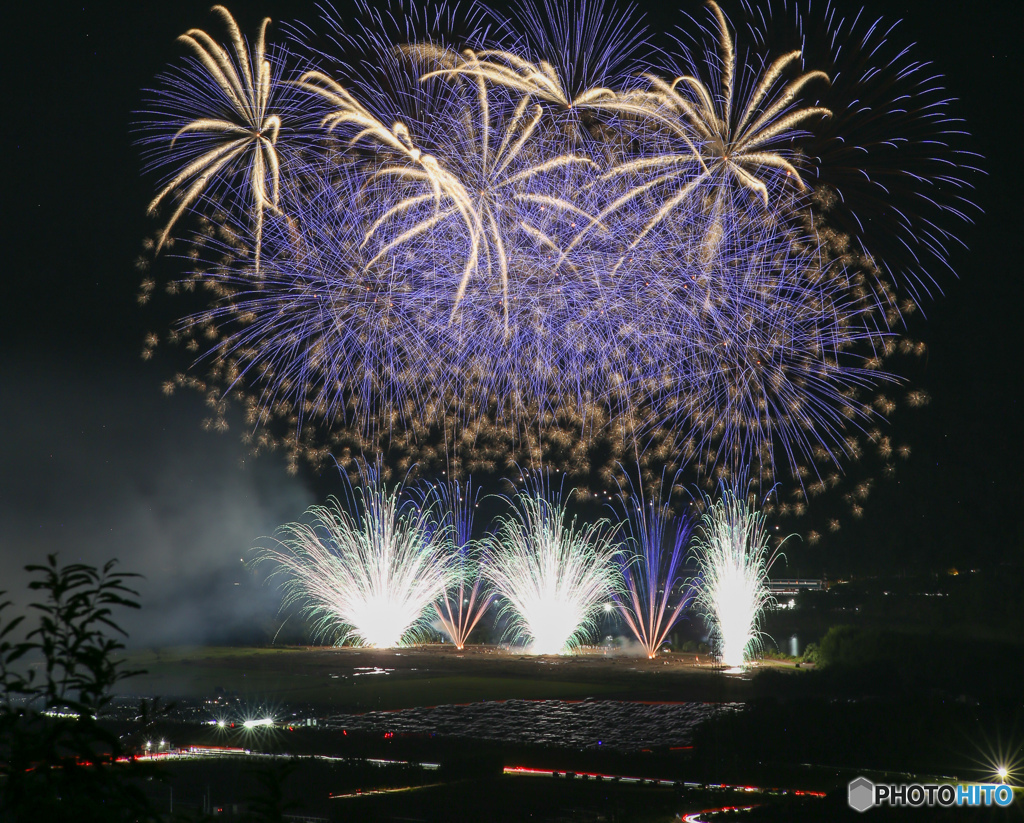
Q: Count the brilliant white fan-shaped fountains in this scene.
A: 3